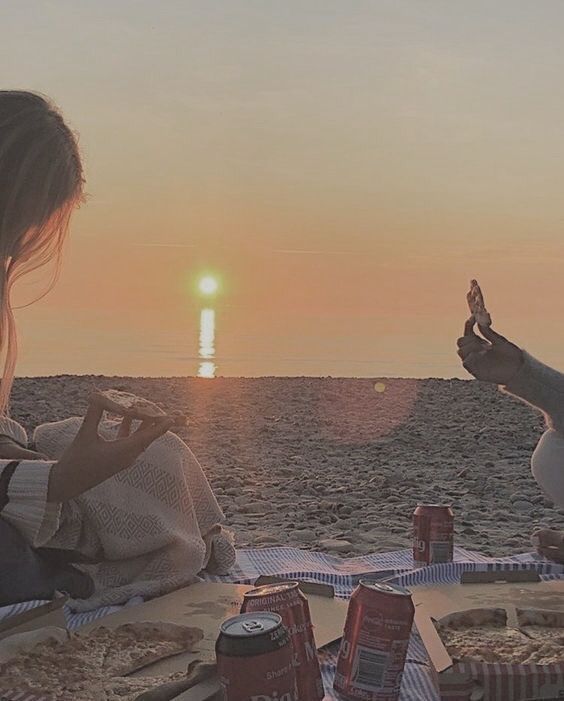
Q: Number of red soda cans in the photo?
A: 4